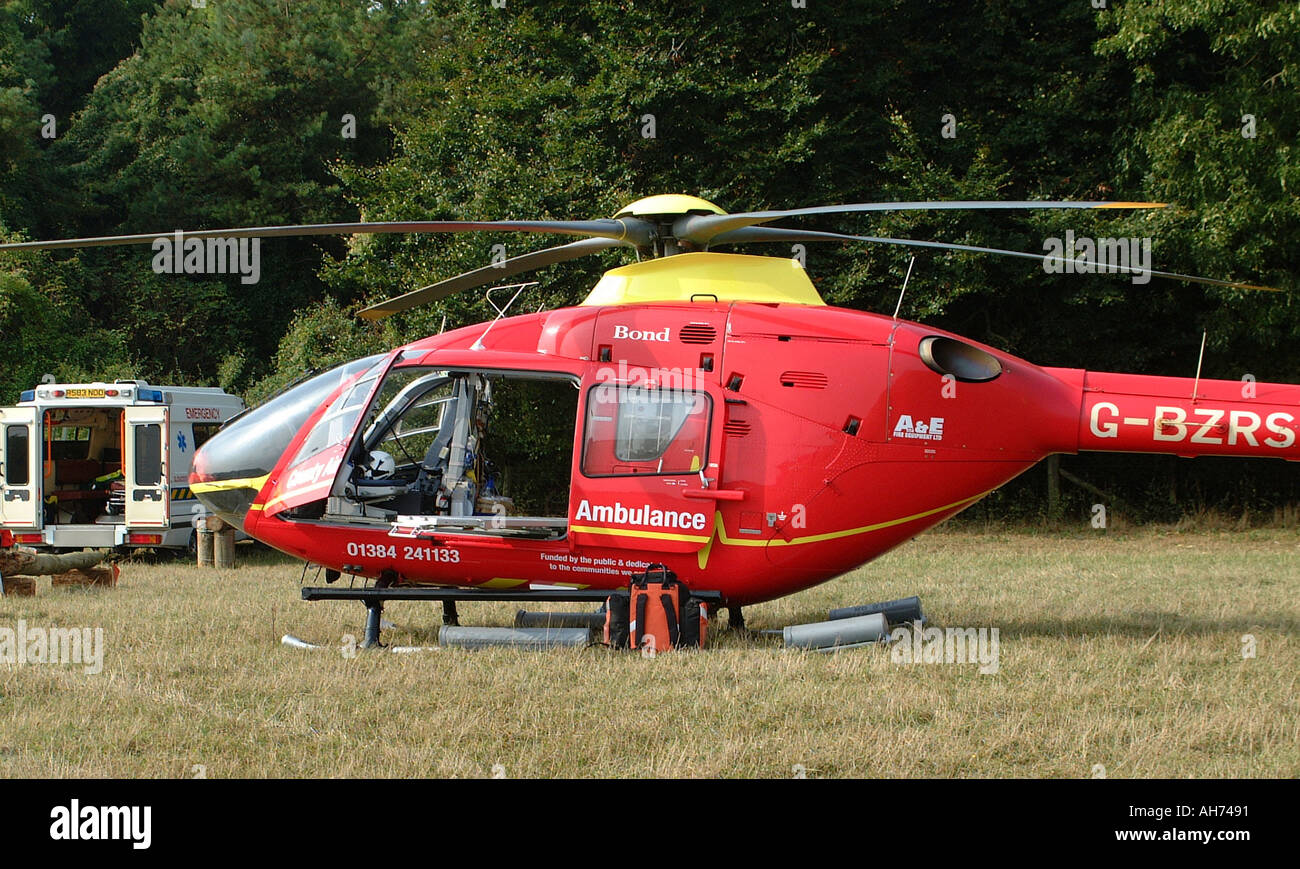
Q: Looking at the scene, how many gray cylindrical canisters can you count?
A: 4